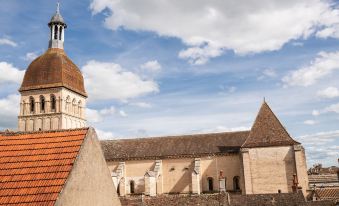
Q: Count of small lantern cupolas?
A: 1